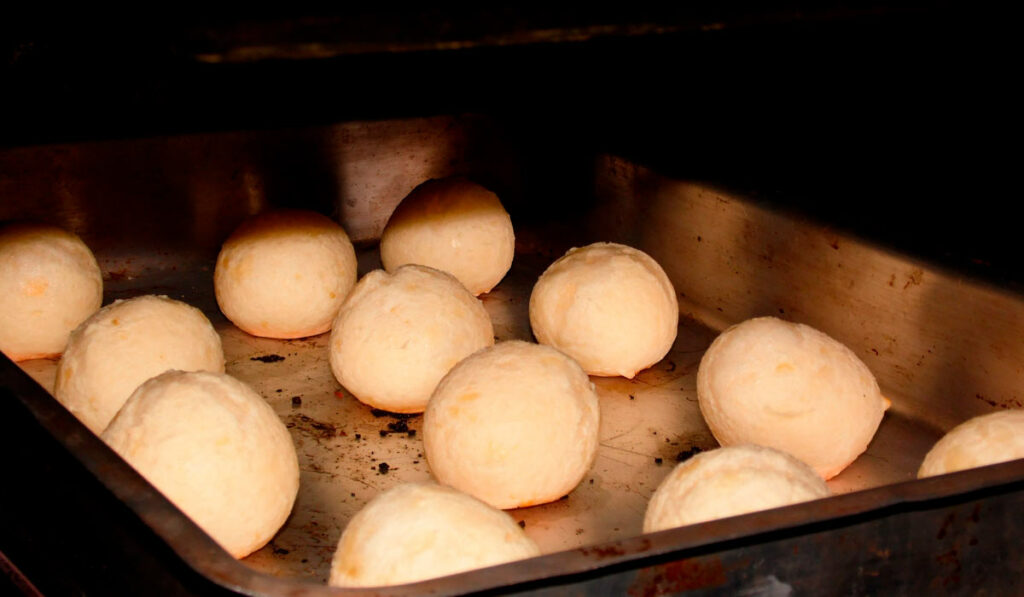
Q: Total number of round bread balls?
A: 12